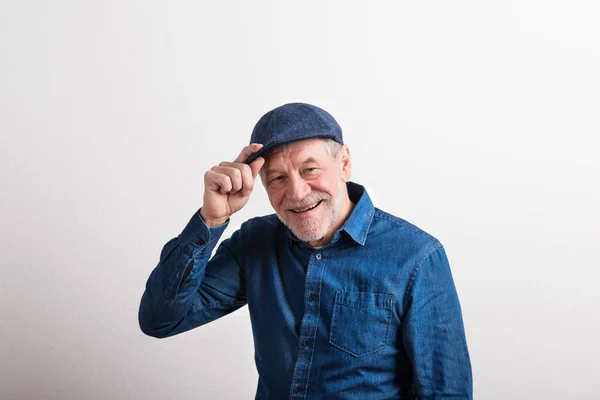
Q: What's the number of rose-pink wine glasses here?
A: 0